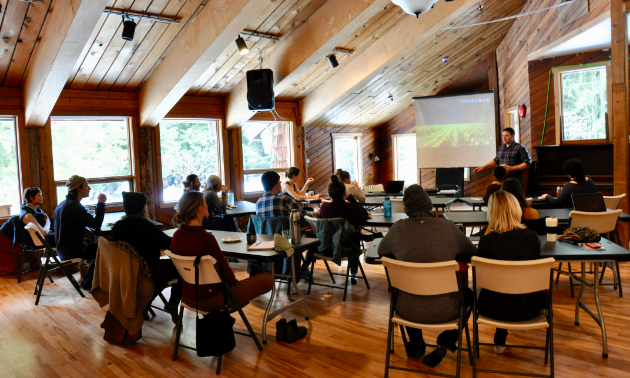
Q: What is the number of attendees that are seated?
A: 15